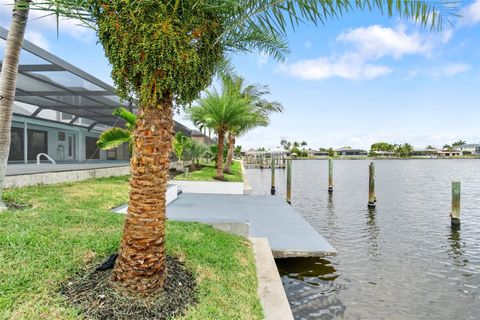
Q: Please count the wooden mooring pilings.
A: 5